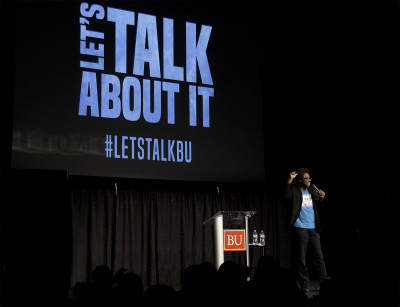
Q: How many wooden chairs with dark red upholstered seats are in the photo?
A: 0